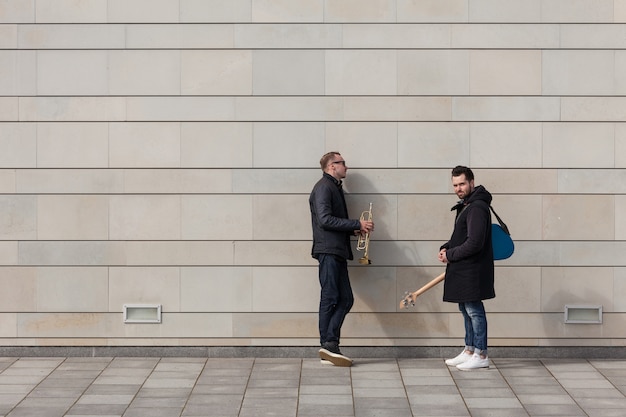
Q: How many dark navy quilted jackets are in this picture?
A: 1